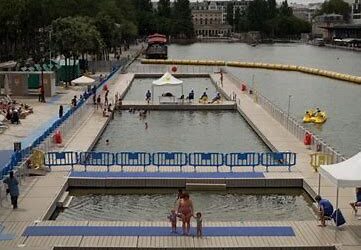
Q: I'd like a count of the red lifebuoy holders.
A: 5